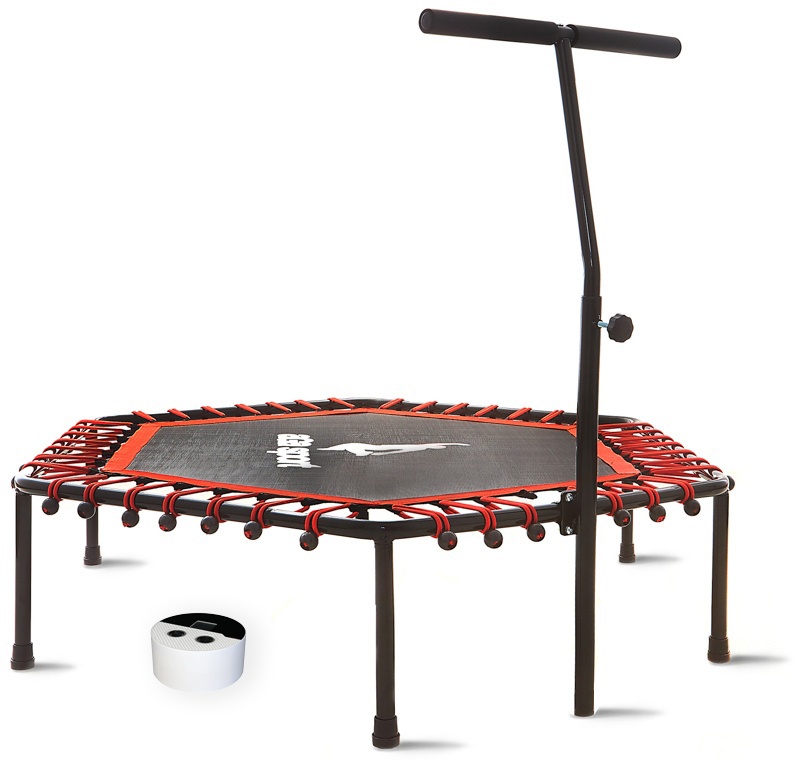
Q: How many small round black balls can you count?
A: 13